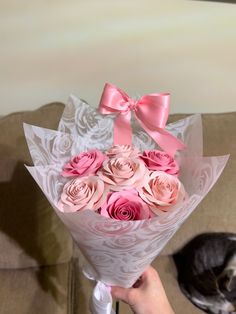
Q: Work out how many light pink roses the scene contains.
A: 4